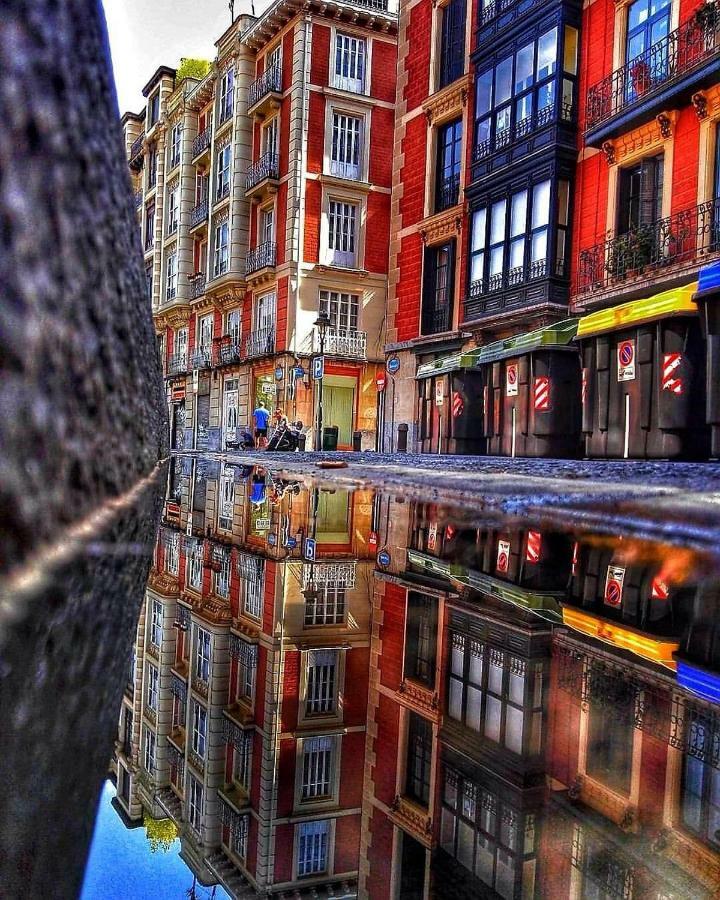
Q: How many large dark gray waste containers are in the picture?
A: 4